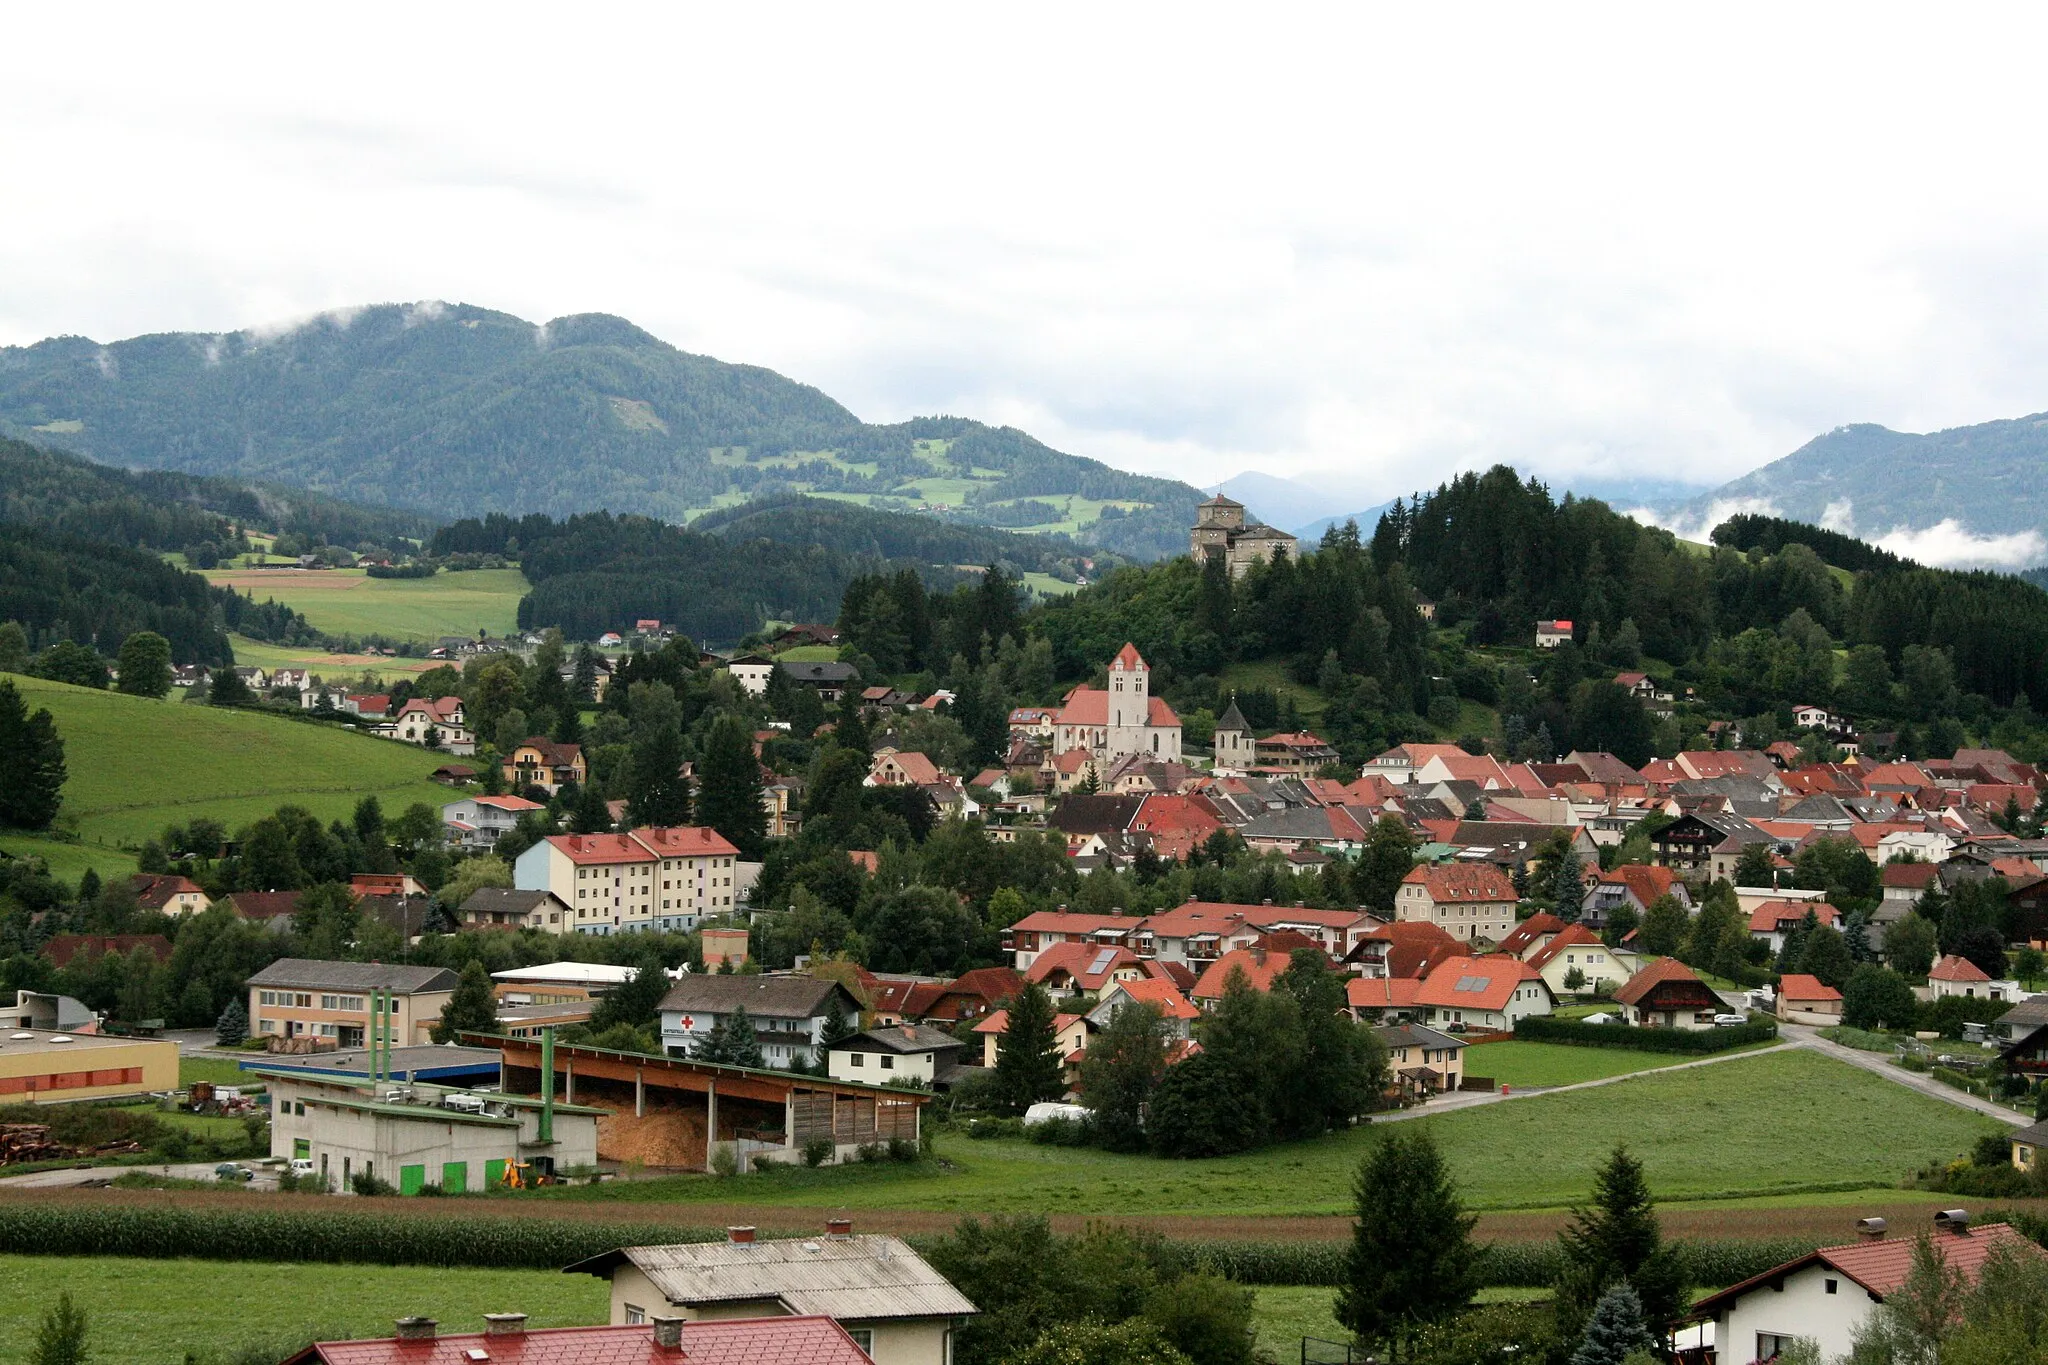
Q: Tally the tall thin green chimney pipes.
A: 3